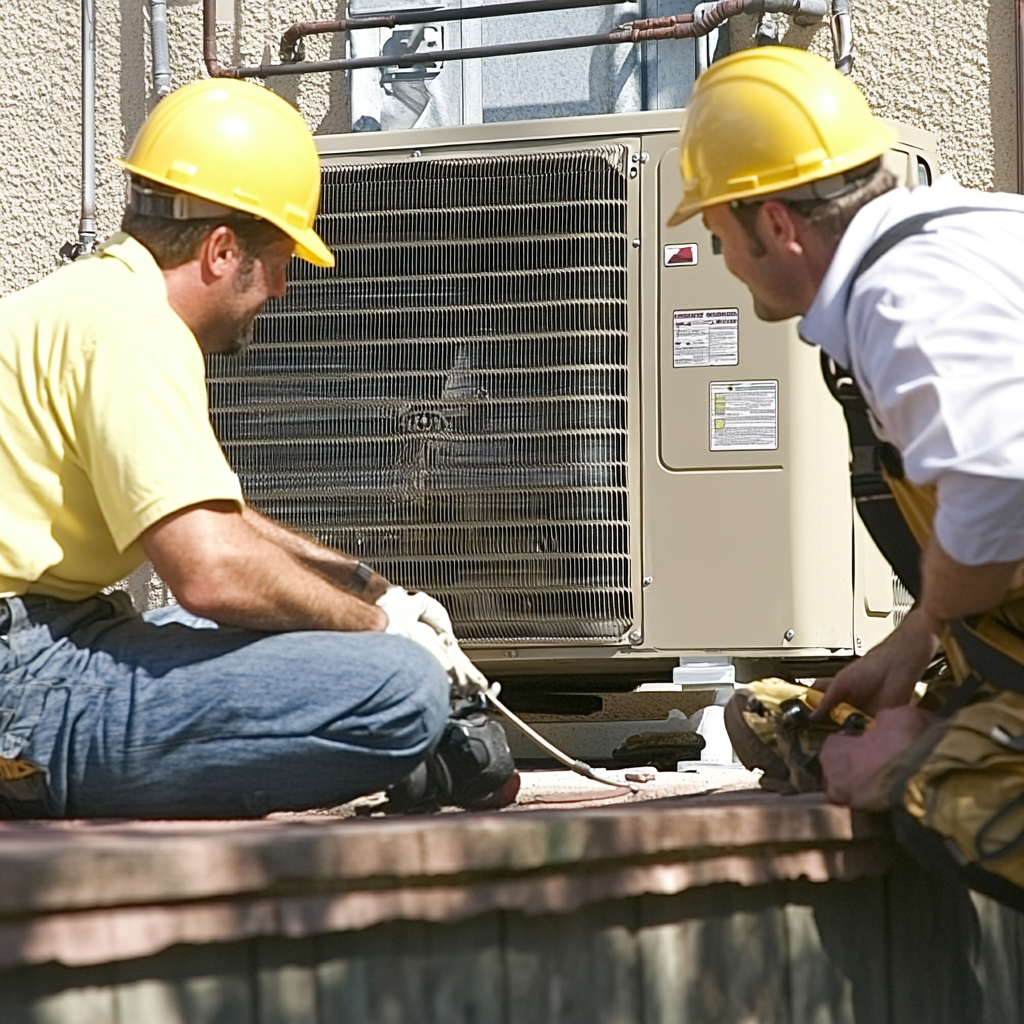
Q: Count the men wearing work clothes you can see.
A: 2